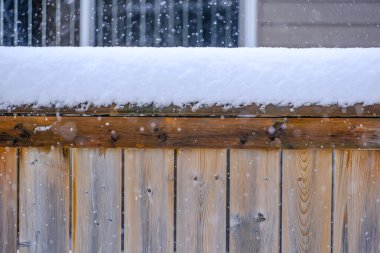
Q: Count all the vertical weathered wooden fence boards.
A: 8